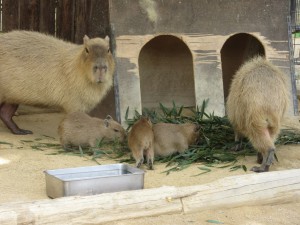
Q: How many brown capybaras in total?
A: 5